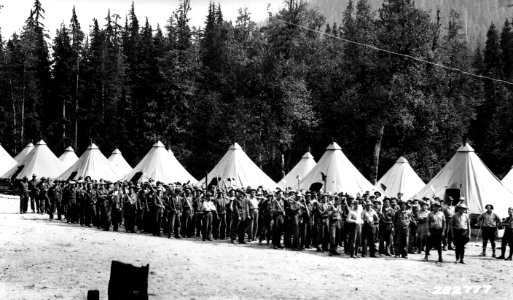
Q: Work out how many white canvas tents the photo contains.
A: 14